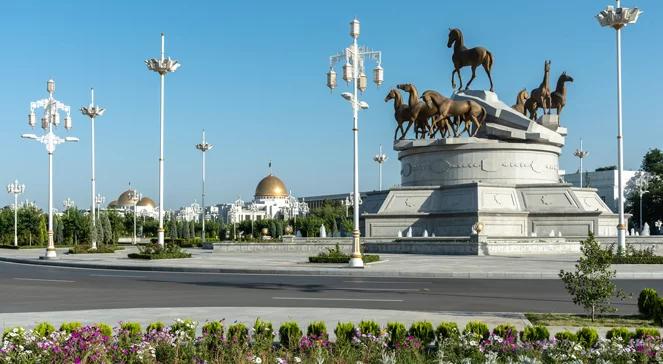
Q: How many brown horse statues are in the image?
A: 7